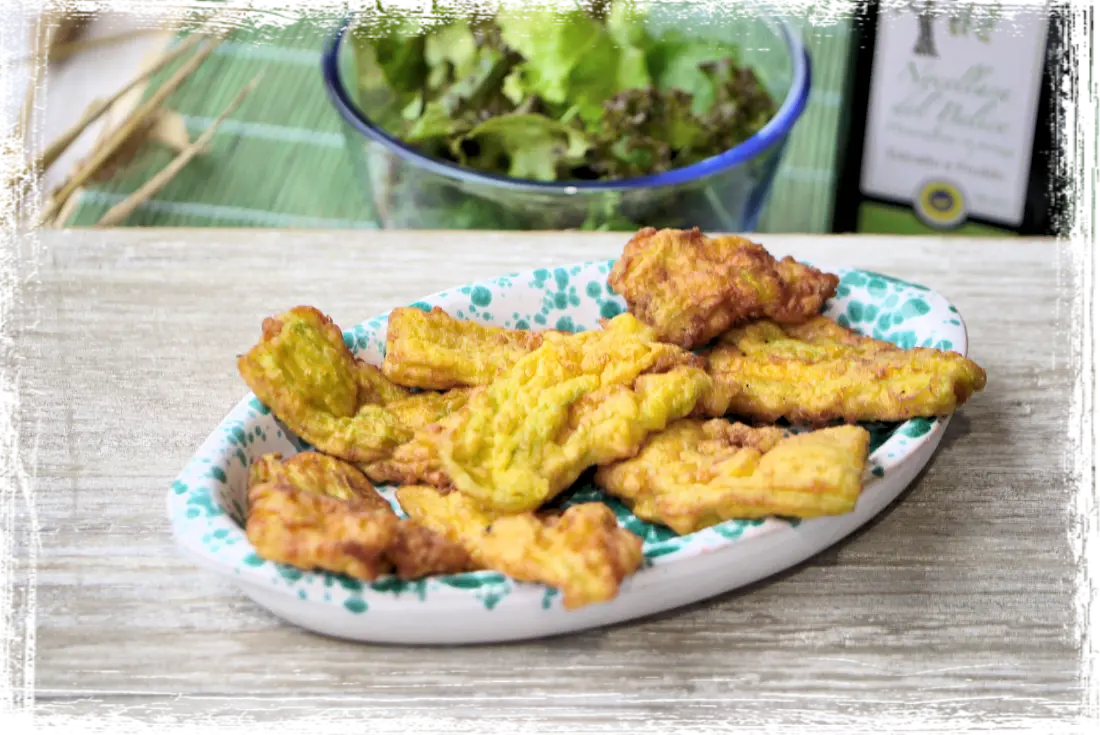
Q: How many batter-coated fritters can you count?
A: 8